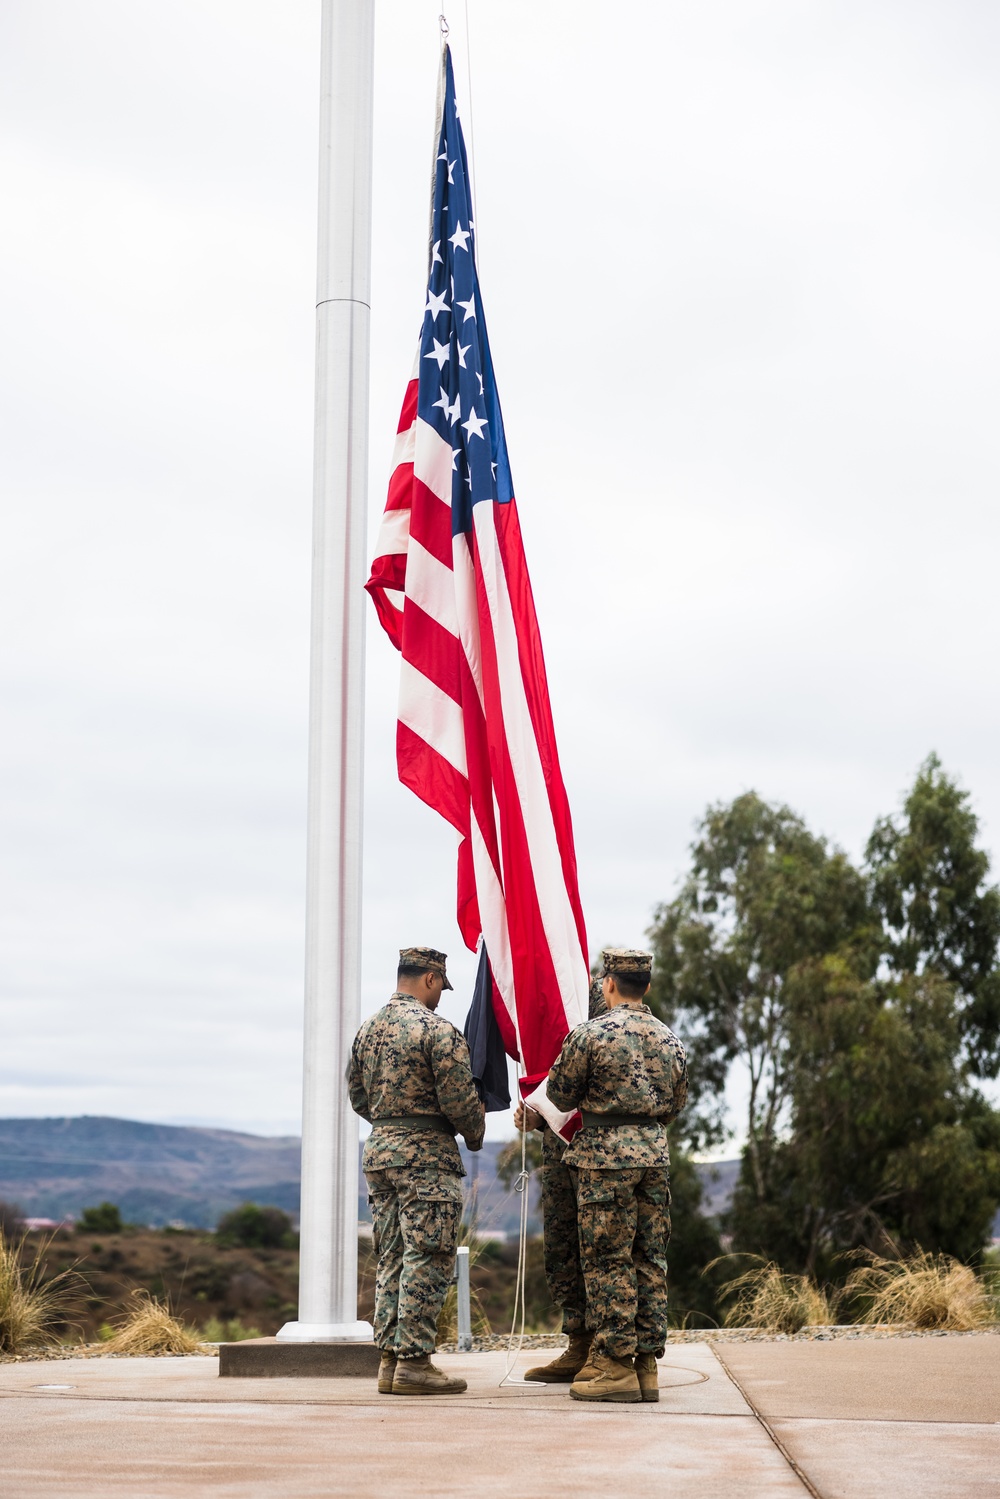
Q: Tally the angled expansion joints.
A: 1